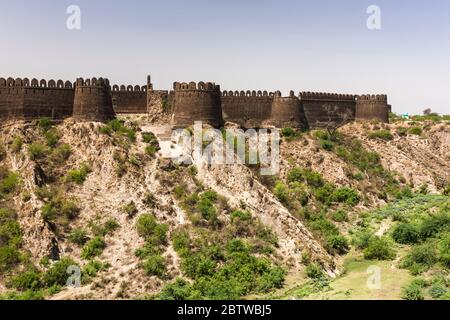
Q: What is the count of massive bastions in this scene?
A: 4